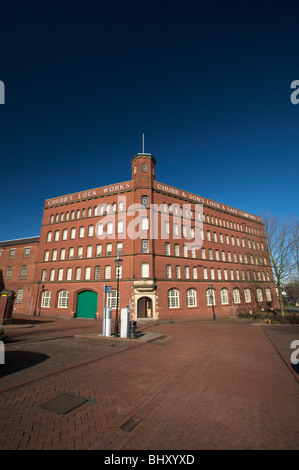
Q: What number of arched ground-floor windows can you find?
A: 11